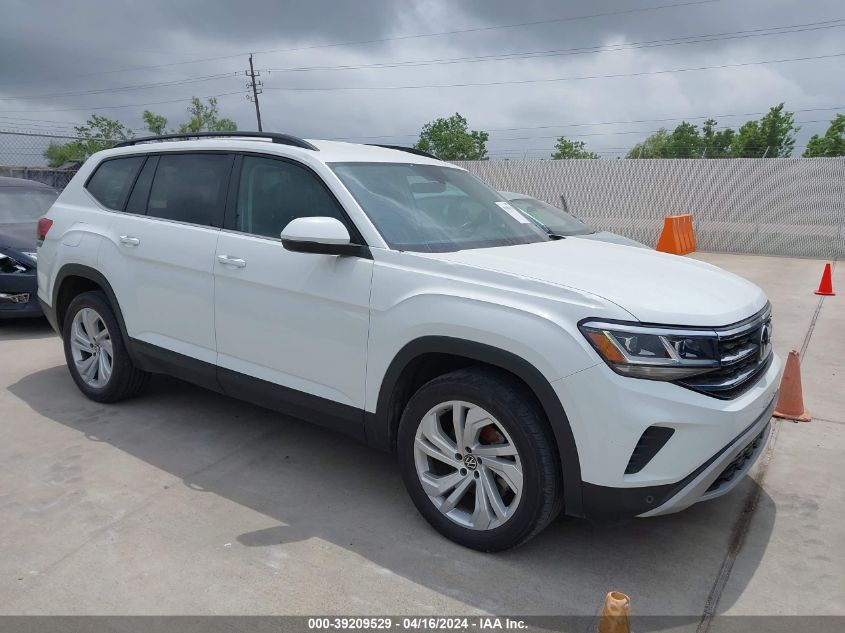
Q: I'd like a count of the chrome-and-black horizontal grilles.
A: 1